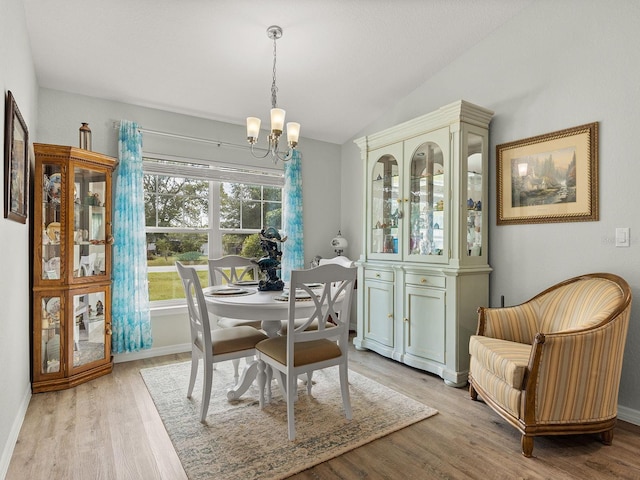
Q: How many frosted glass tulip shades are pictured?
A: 3